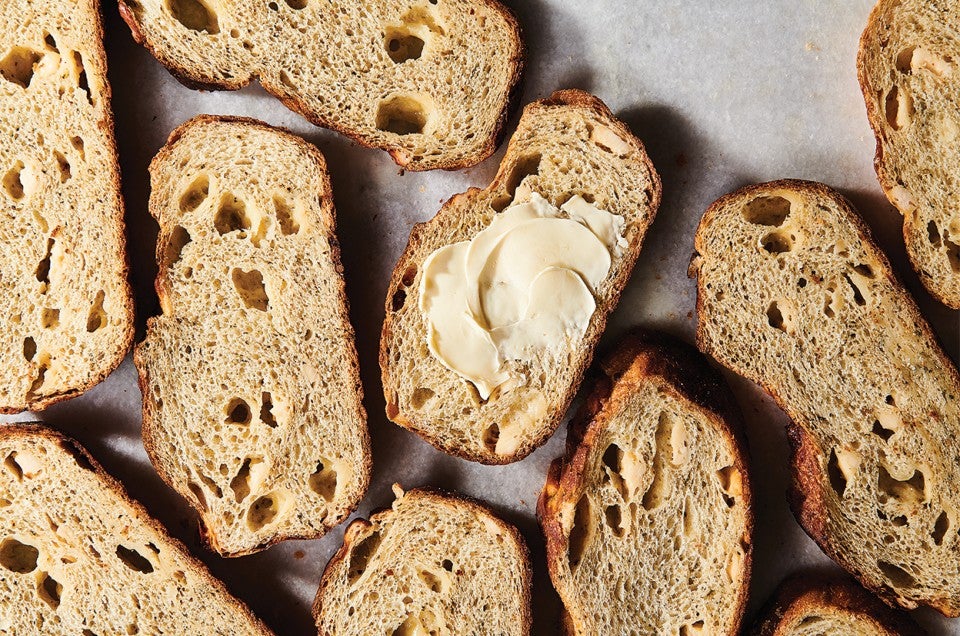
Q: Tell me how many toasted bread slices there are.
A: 10